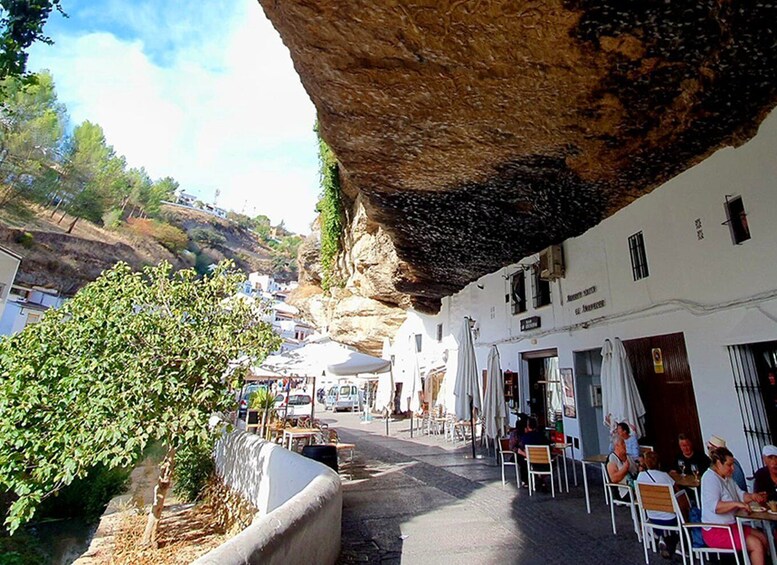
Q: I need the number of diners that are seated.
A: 9